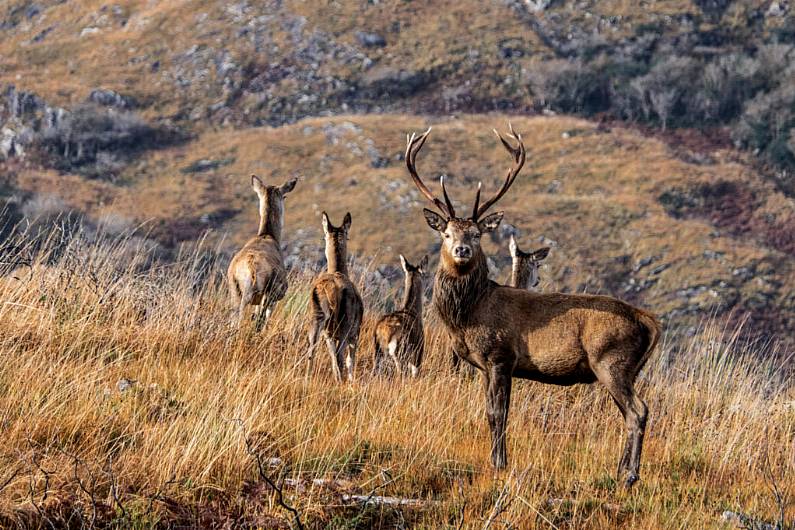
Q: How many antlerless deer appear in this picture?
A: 4